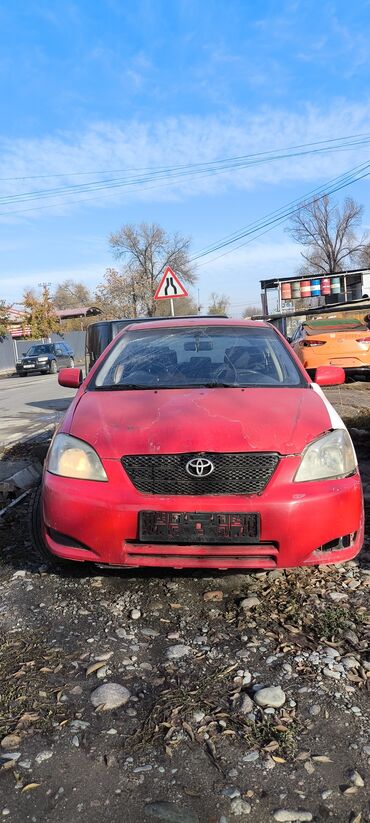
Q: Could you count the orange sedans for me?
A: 1